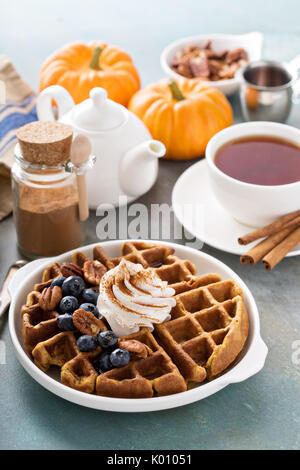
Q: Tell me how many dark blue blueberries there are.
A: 10